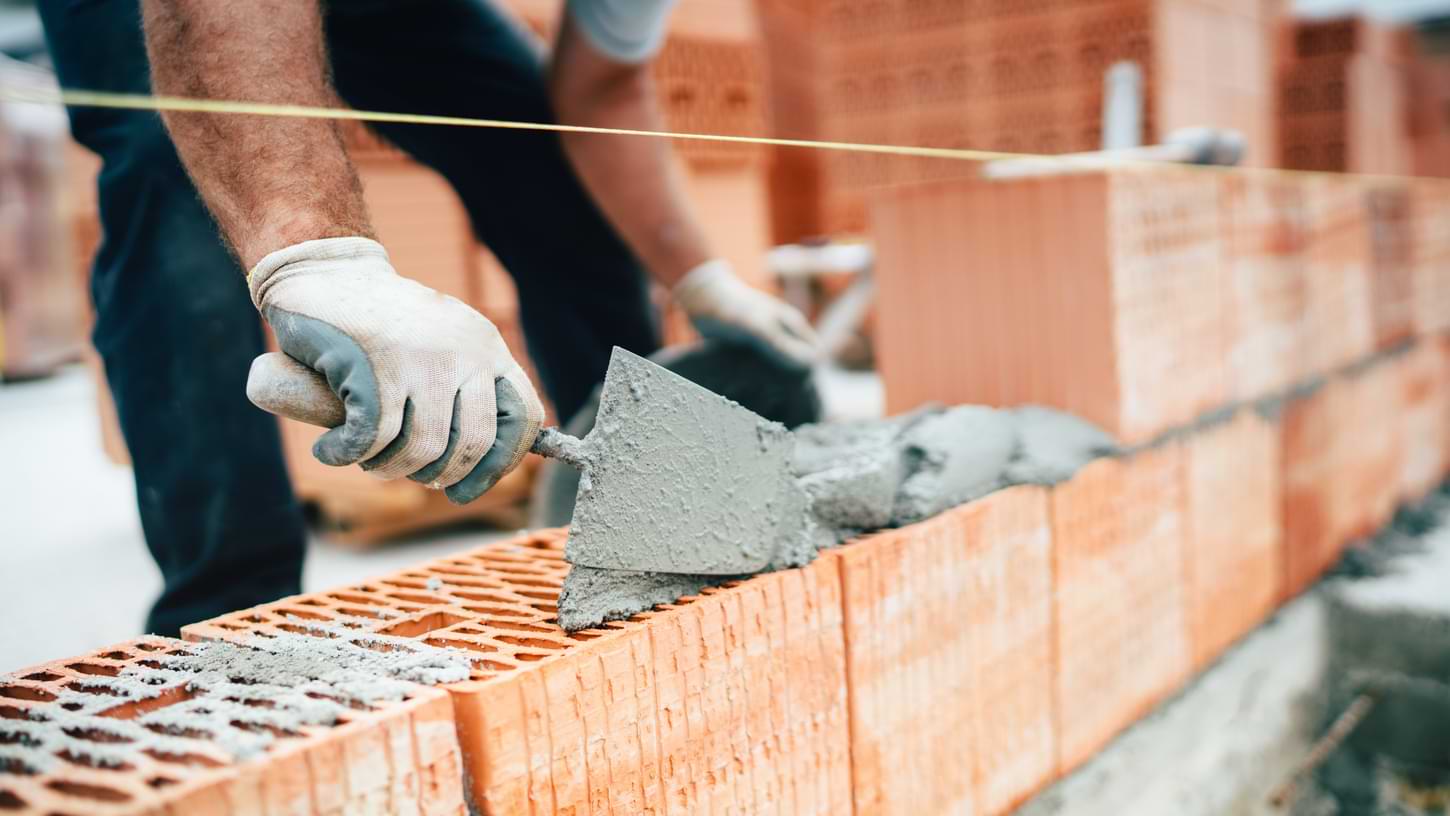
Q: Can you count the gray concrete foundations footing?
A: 1